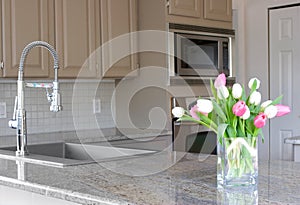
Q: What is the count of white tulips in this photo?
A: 9